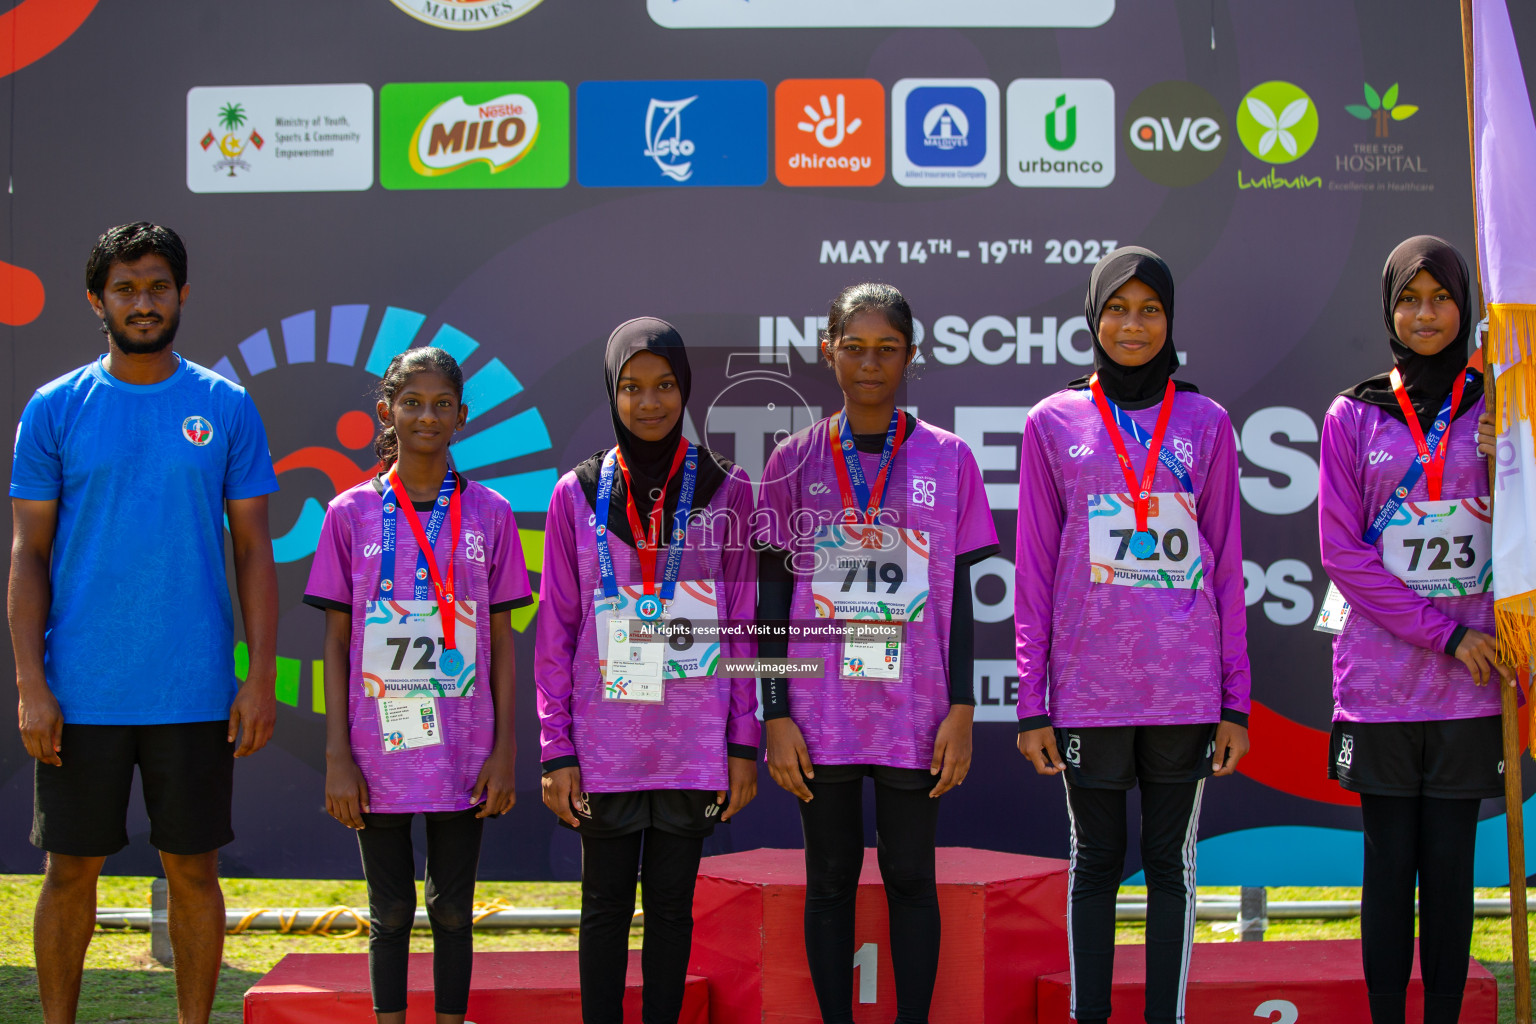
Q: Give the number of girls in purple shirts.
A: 5